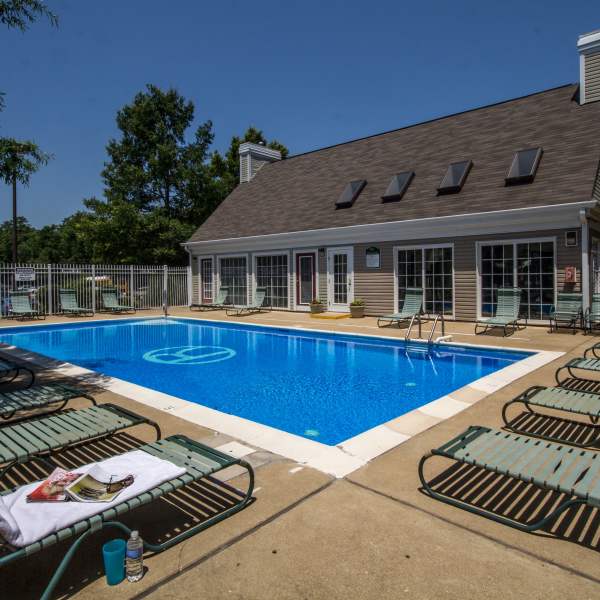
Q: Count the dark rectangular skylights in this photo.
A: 4